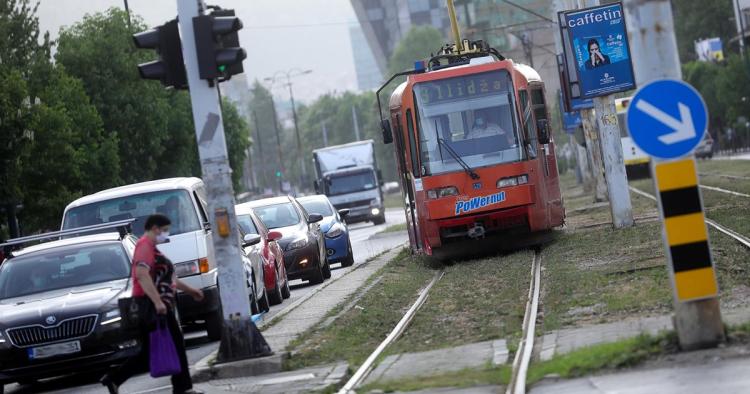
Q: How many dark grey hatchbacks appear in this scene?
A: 1